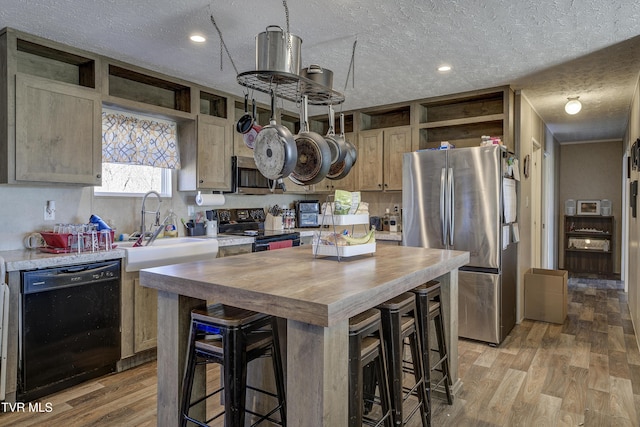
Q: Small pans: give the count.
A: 2